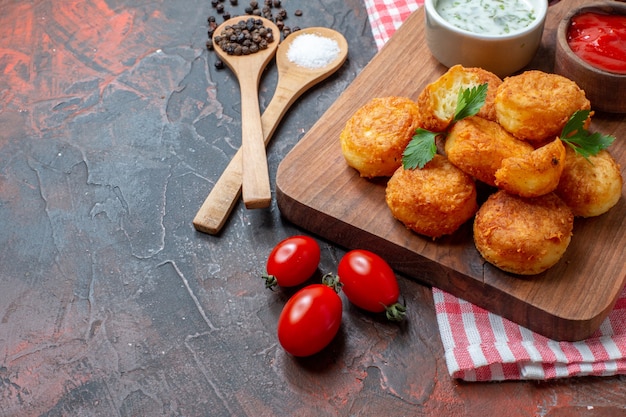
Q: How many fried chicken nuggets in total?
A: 8